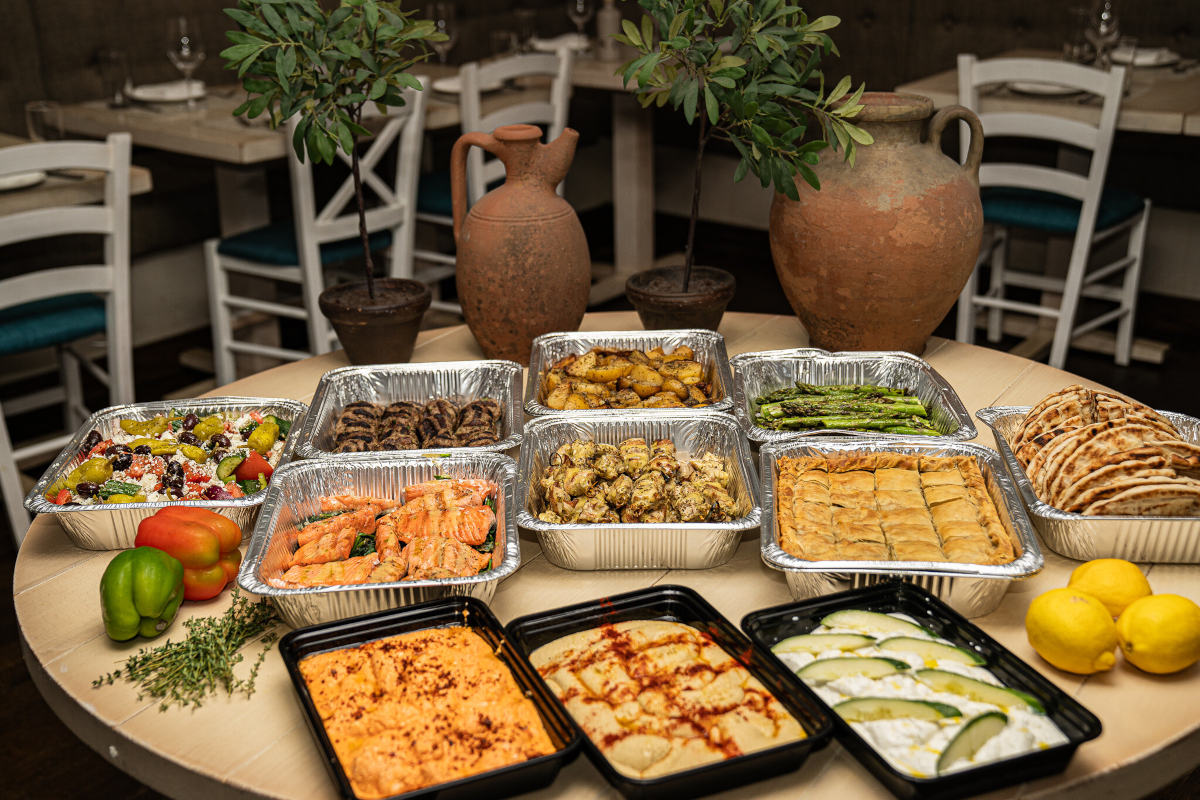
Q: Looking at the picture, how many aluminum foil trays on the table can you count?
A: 8